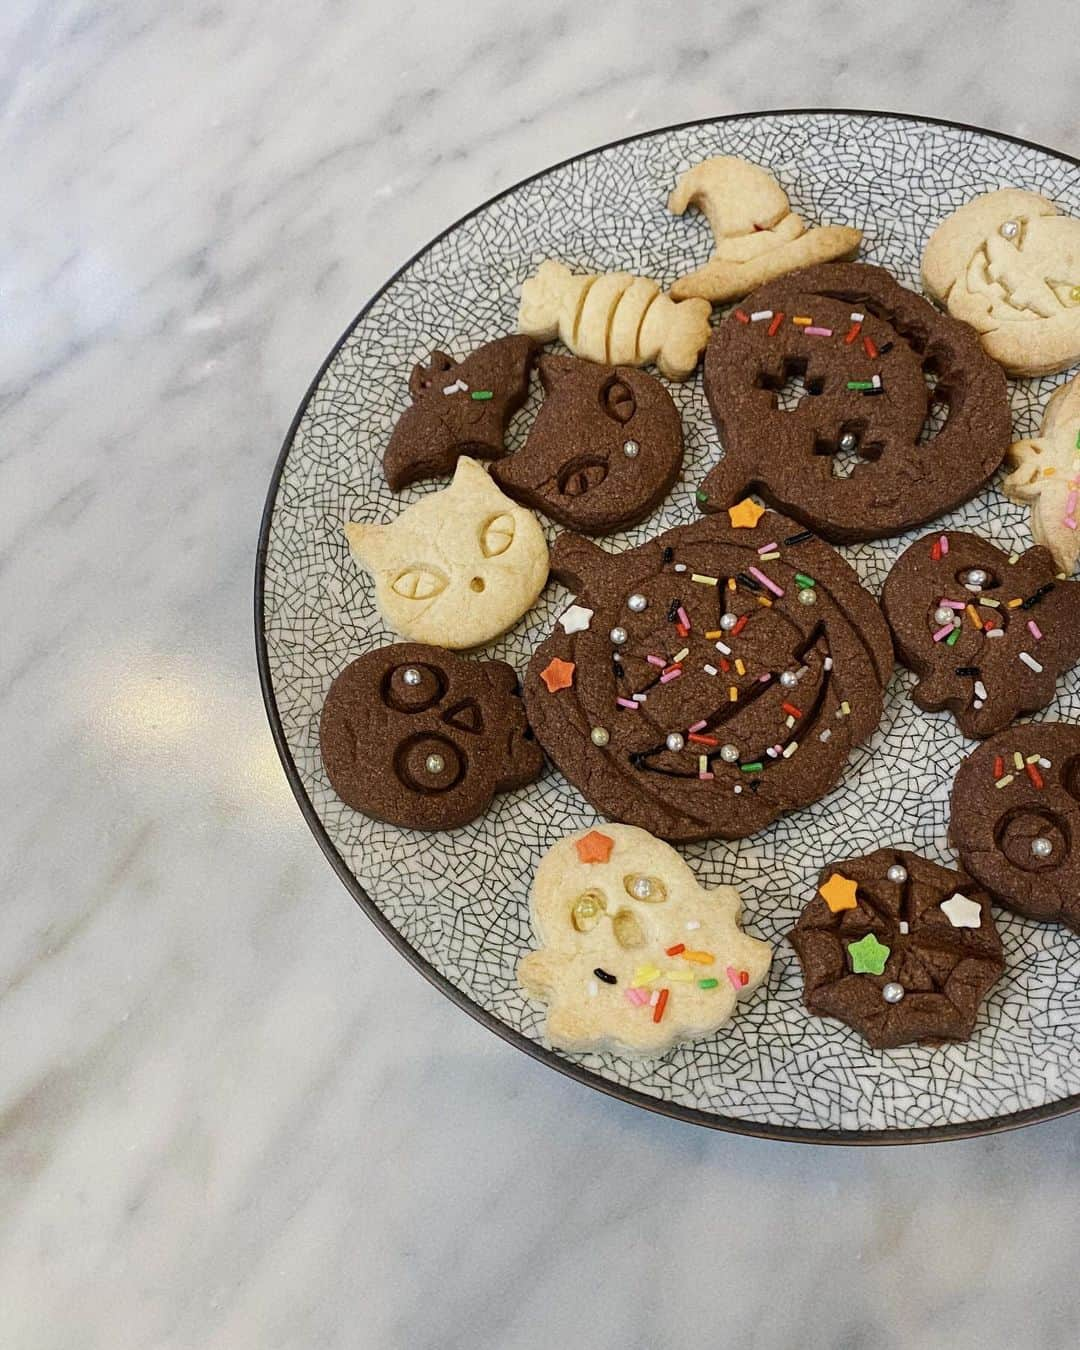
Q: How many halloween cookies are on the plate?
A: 14